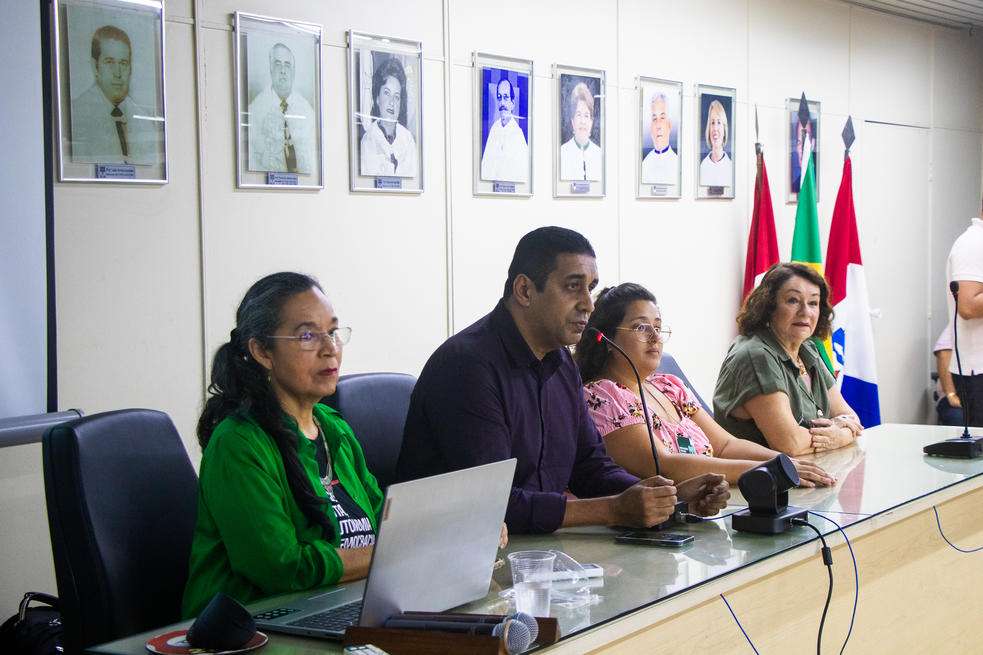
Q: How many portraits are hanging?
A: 8